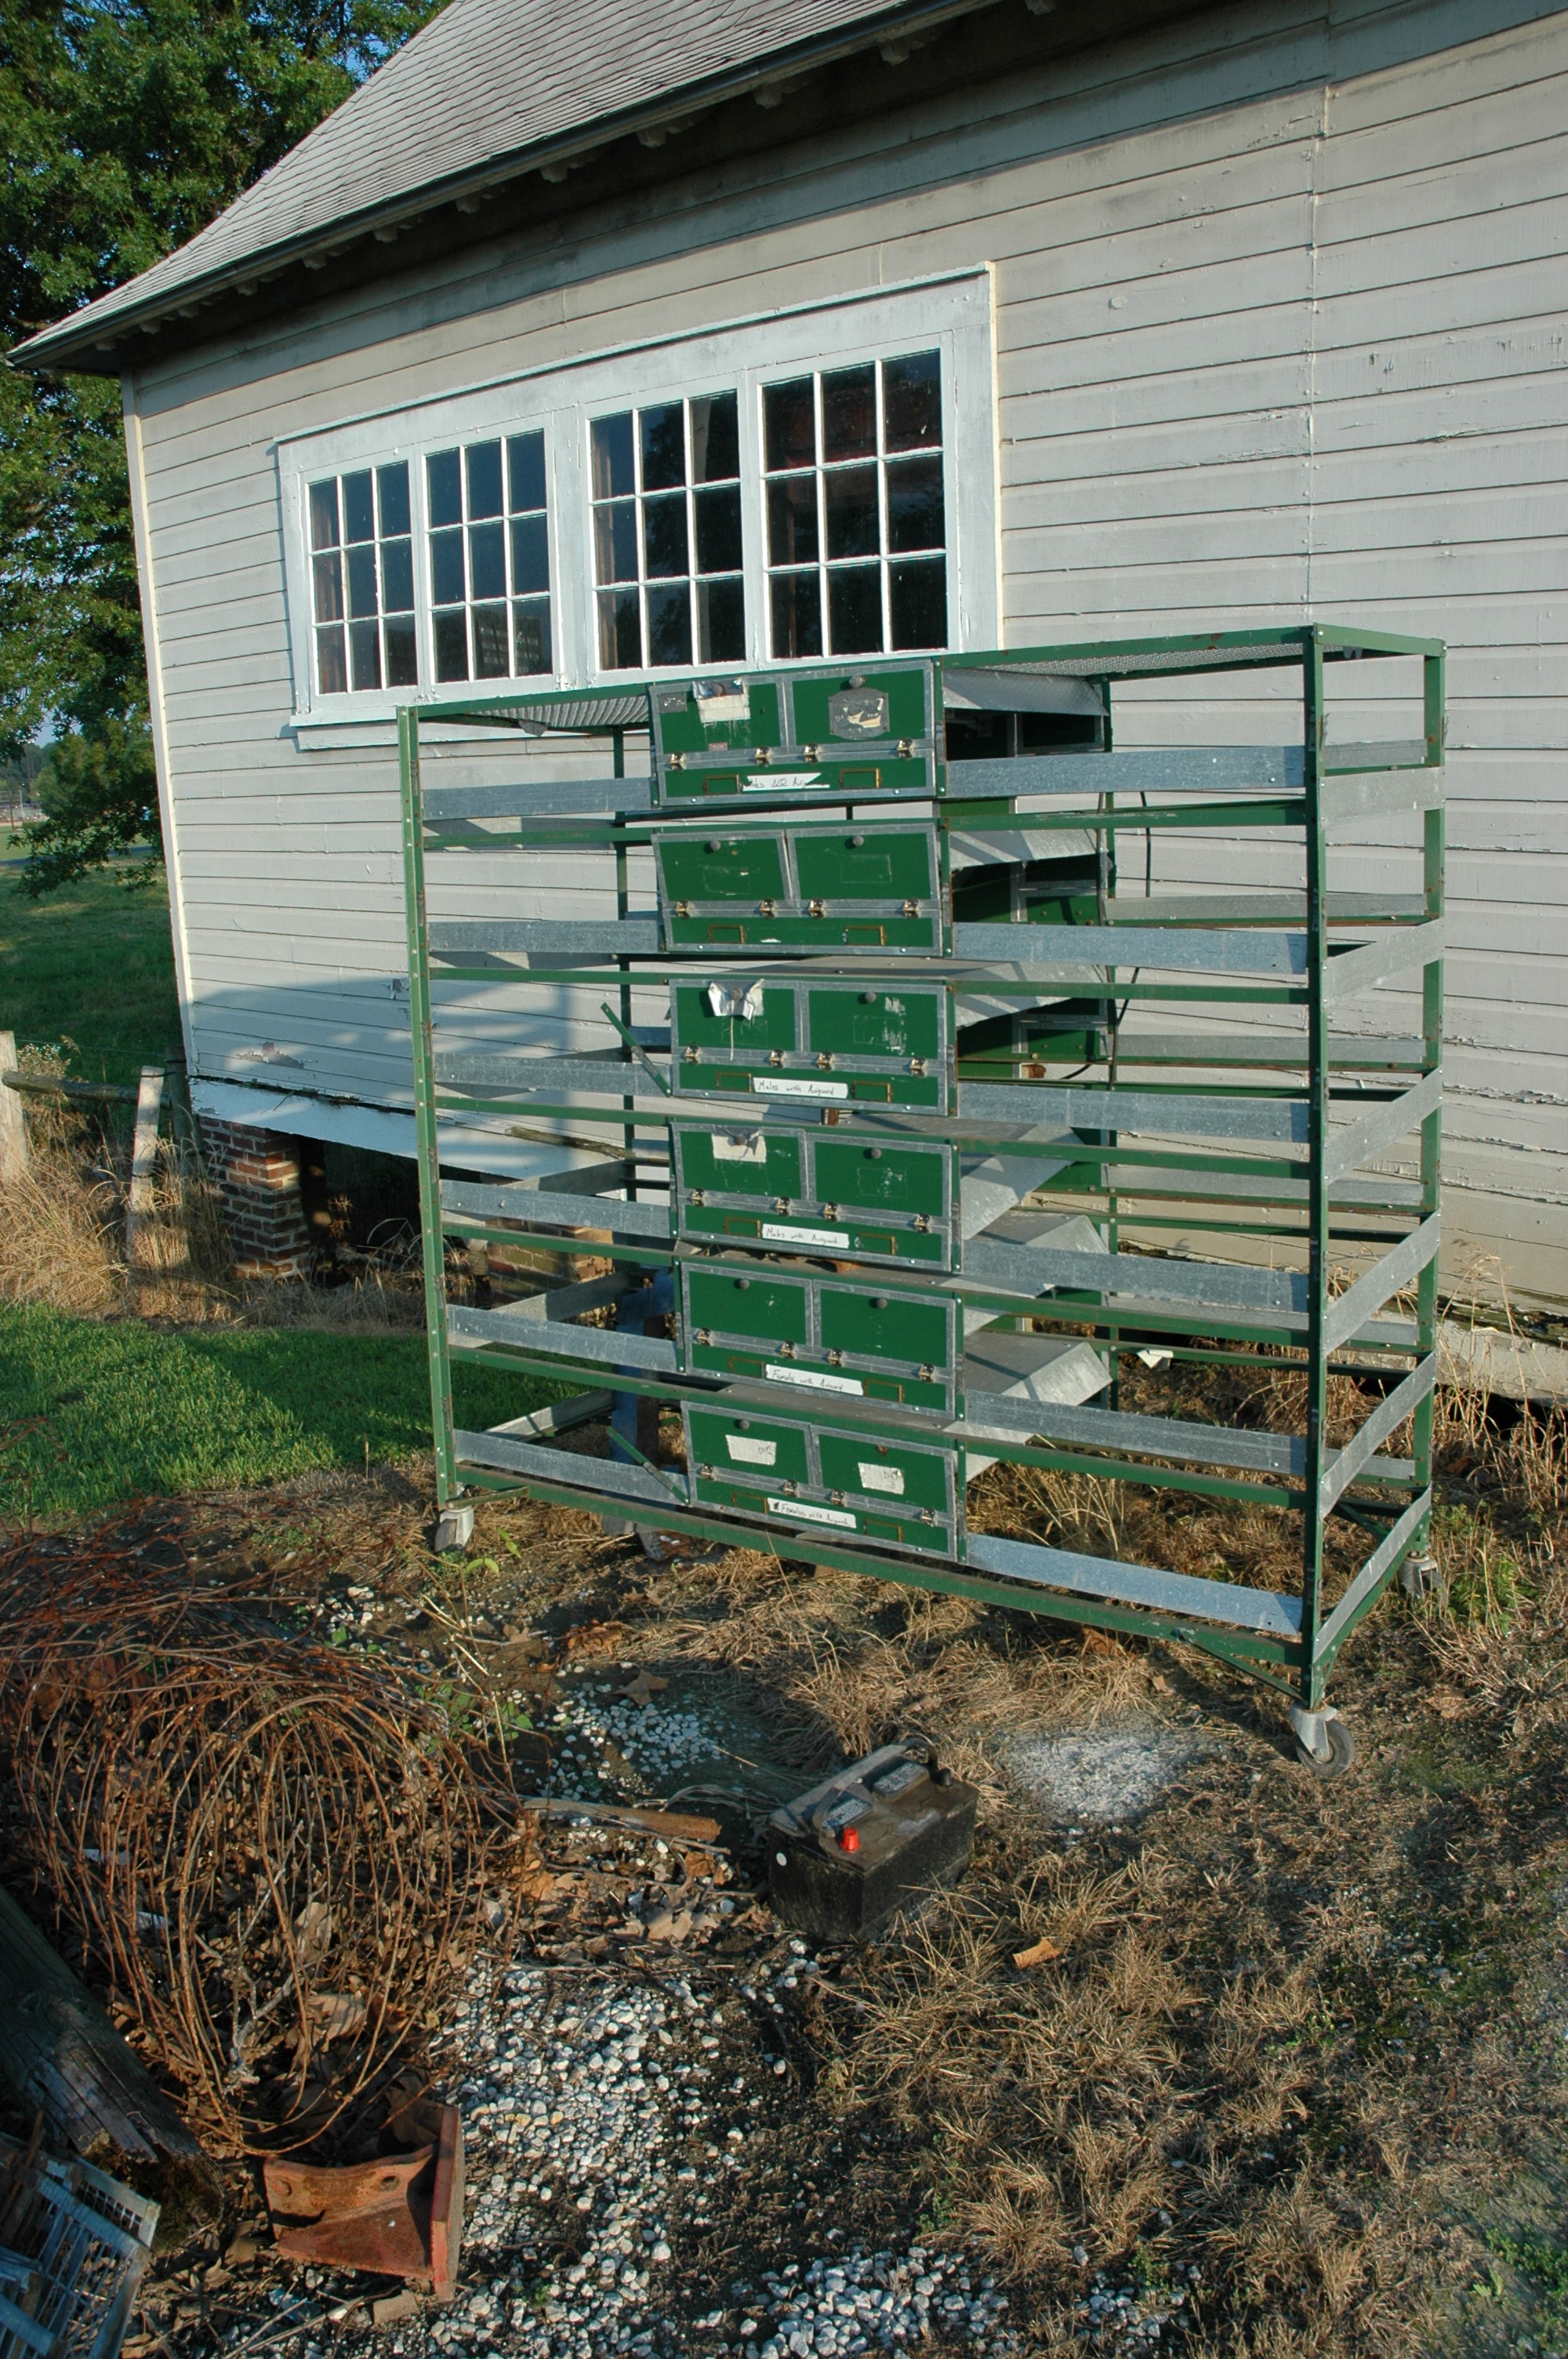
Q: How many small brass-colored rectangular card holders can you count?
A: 12